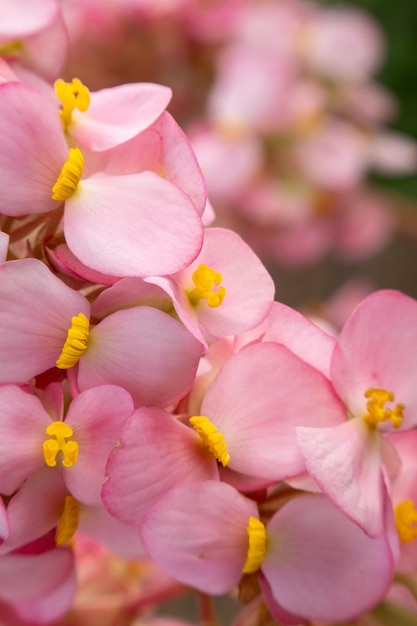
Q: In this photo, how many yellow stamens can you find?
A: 10